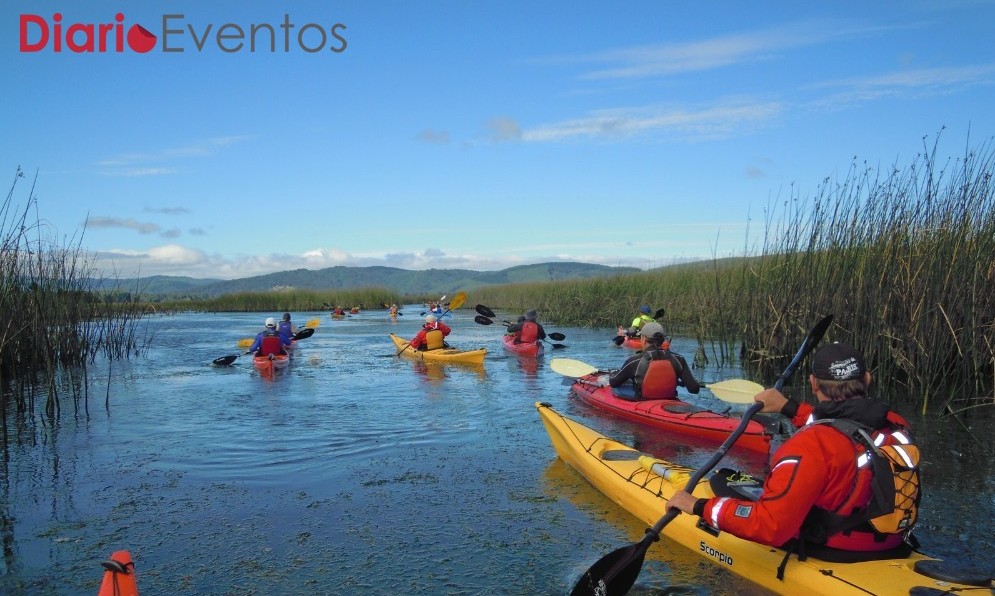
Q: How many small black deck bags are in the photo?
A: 1